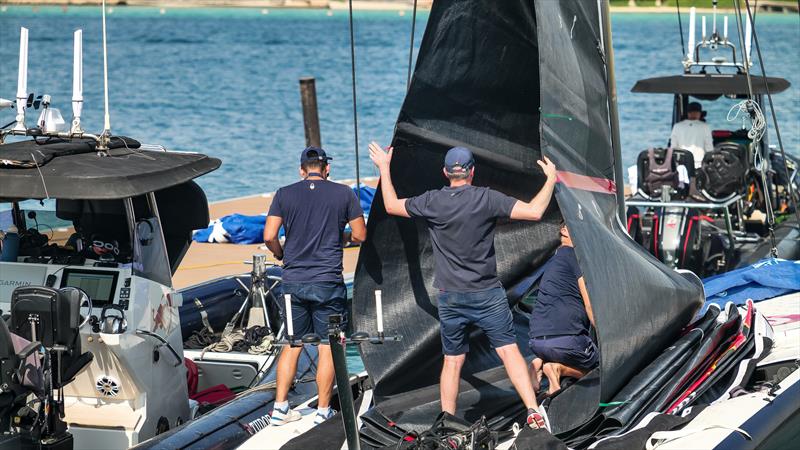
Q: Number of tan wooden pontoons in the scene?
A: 1